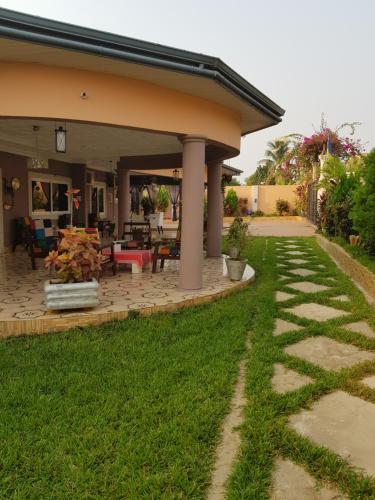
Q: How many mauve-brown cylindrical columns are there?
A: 3